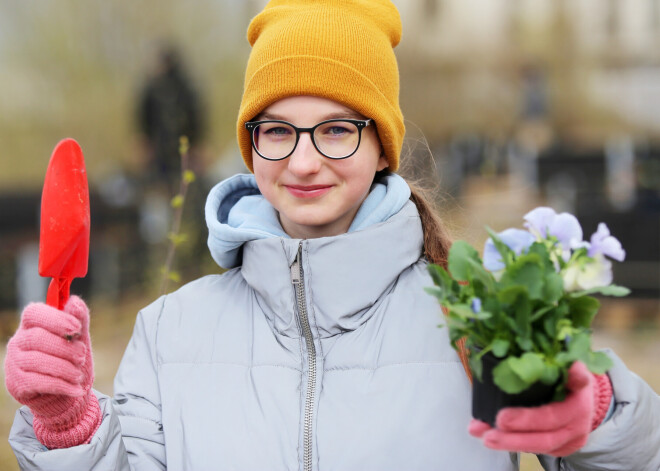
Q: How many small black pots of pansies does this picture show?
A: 1